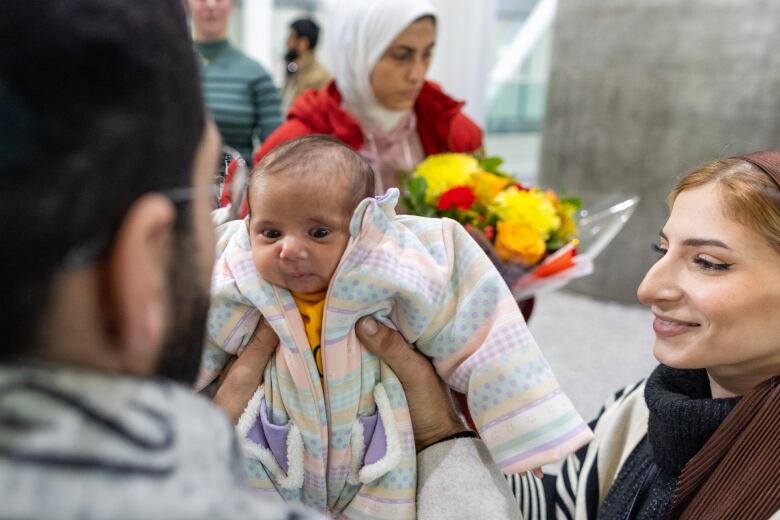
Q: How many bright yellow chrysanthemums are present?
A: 2